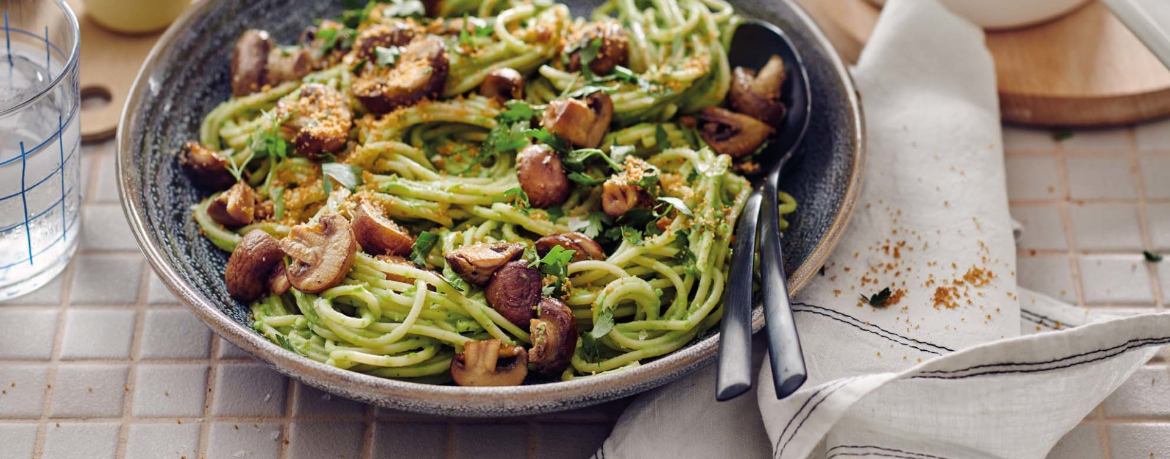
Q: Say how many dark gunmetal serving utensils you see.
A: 2